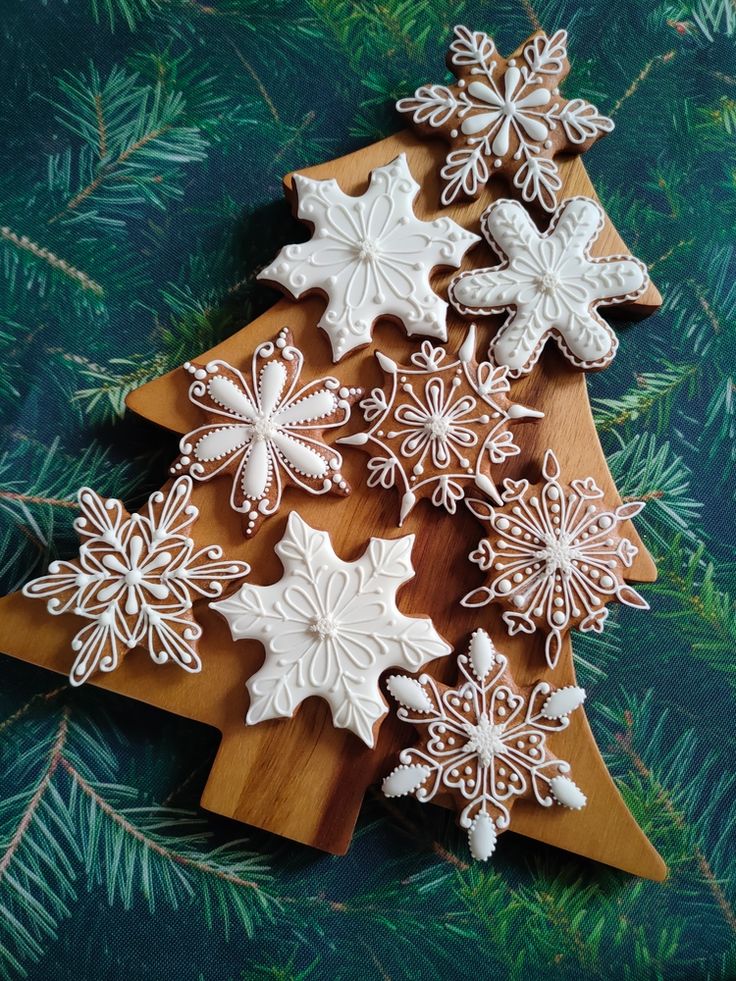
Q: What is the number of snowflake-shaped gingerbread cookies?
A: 9